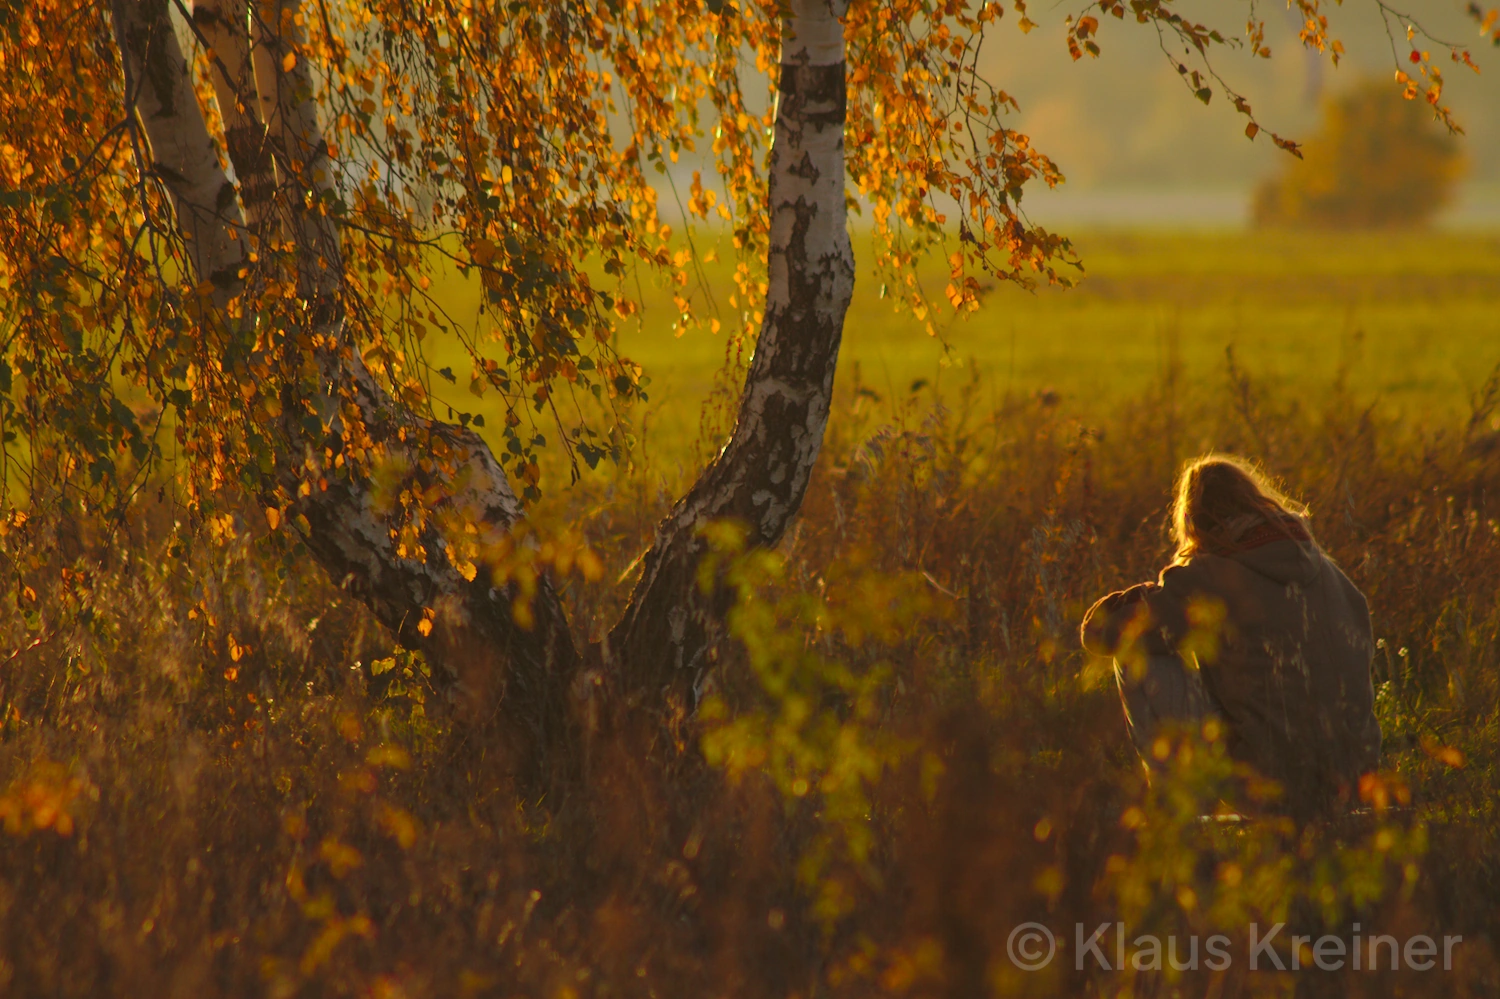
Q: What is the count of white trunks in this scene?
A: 4